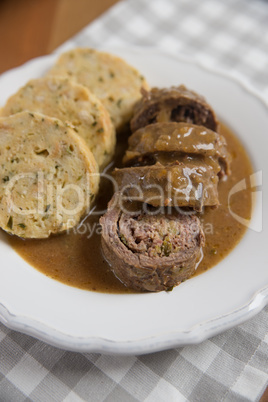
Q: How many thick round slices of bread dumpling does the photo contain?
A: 3